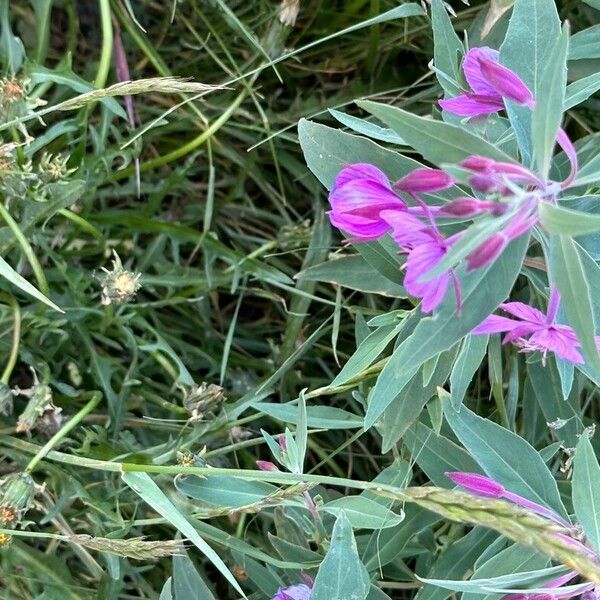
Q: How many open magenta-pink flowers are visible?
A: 4